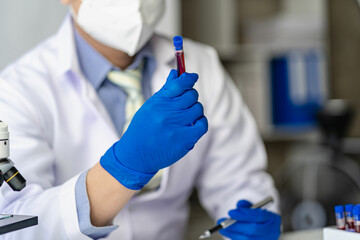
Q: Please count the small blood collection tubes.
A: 4